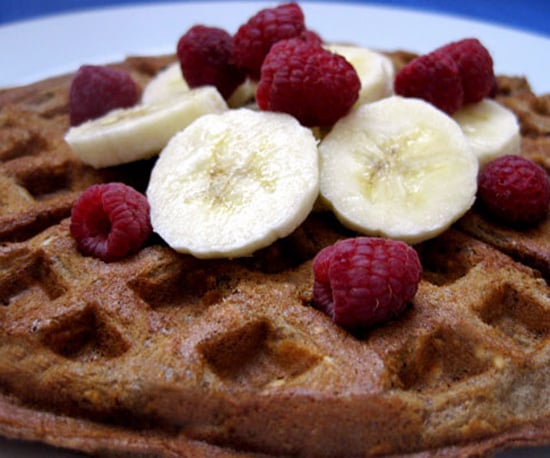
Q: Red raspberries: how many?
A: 10